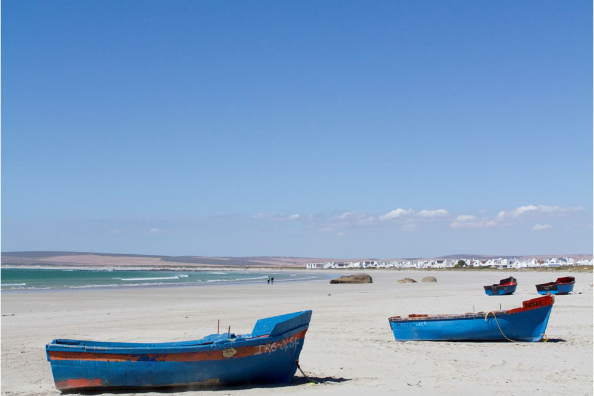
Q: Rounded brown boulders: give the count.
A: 3